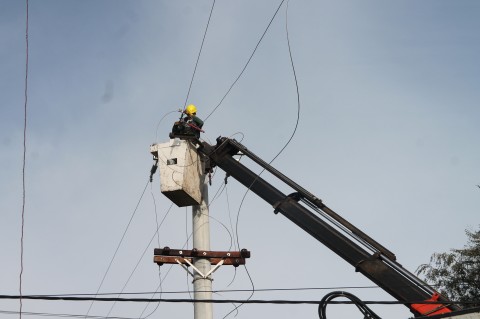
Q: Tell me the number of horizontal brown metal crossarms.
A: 2